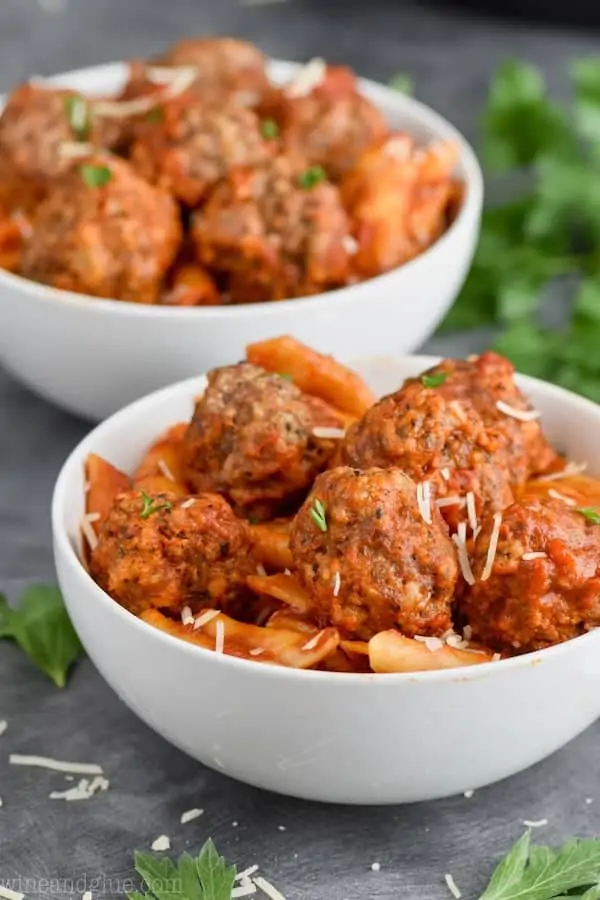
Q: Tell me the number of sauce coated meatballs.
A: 12